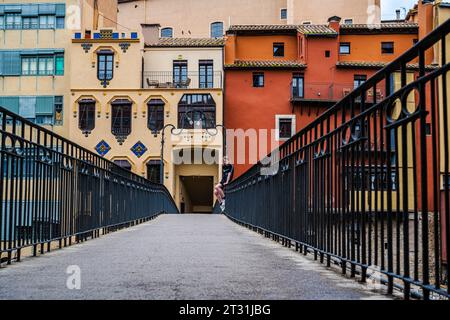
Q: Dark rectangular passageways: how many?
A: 1